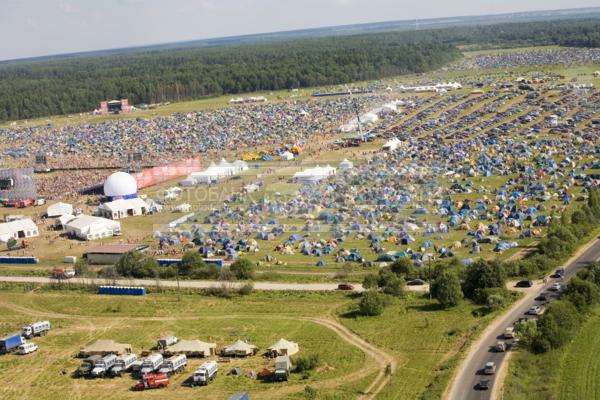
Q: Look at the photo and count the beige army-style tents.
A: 4